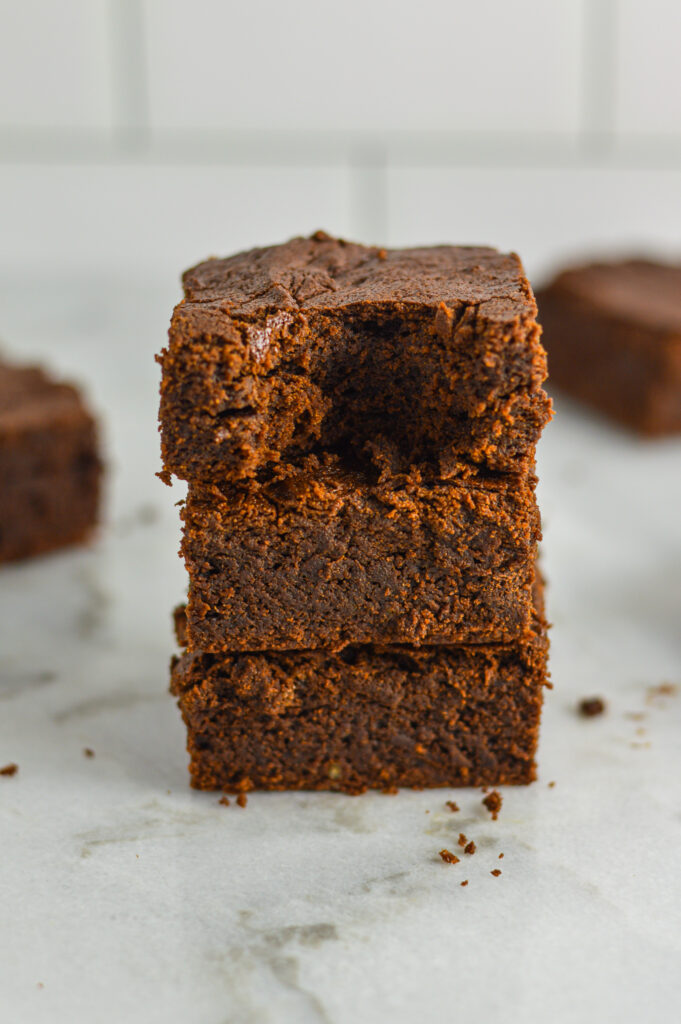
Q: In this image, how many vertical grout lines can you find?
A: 3